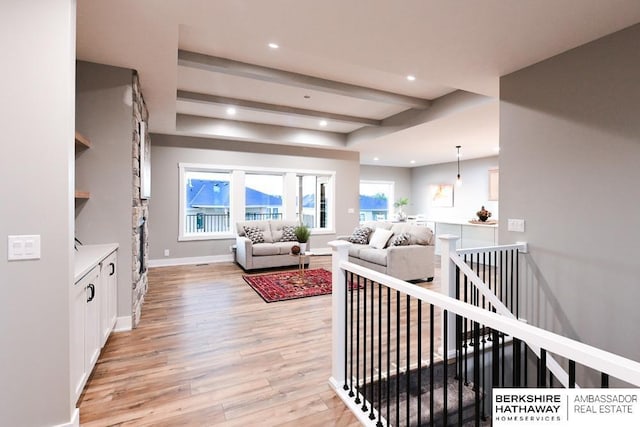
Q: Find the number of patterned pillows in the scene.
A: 4